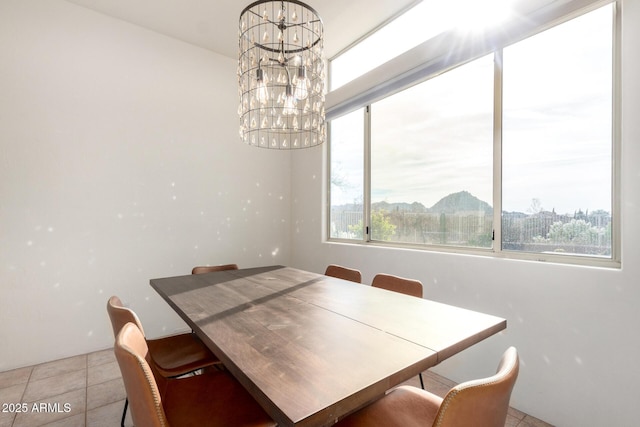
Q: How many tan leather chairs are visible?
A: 6